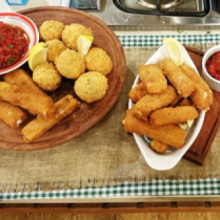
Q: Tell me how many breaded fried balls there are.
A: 7